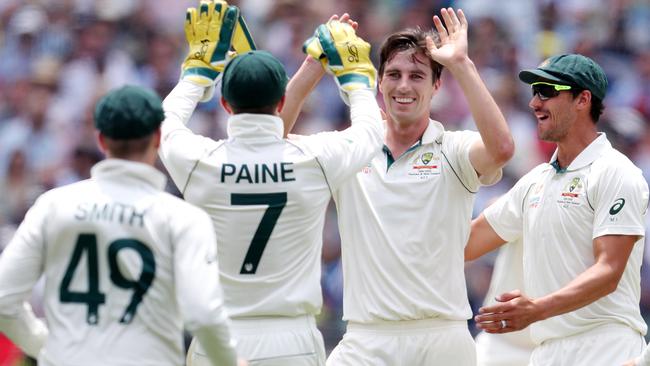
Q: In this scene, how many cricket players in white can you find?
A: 4